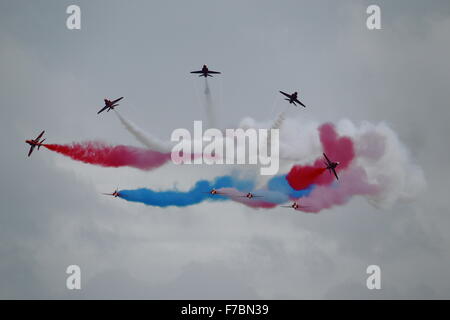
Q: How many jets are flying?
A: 9